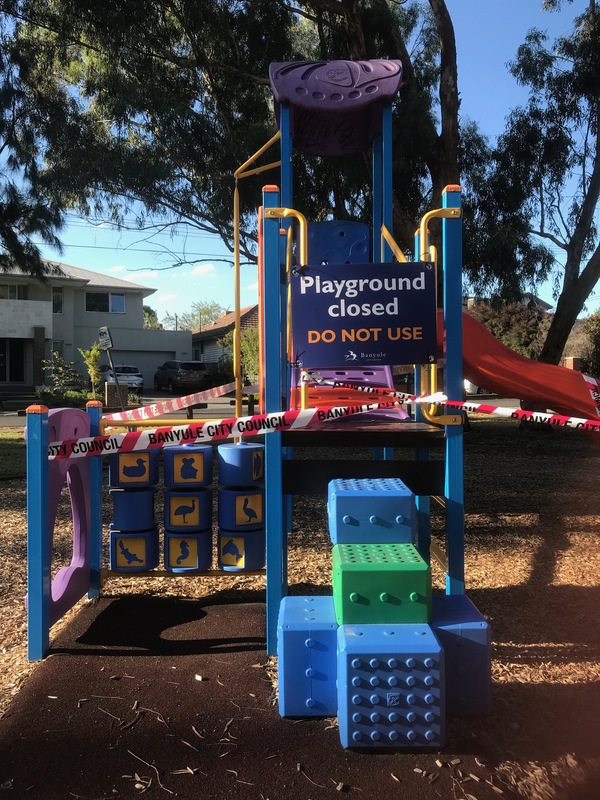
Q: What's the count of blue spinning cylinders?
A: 9